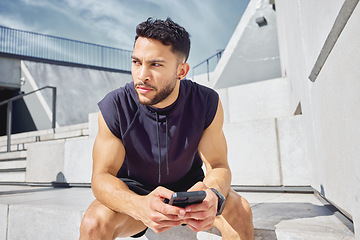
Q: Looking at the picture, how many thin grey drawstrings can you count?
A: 2